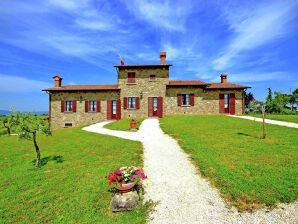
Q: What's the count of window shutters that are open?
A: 8